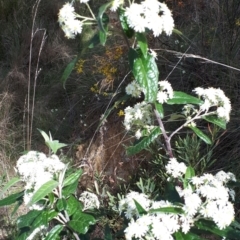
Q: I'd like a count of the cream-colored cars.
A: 0